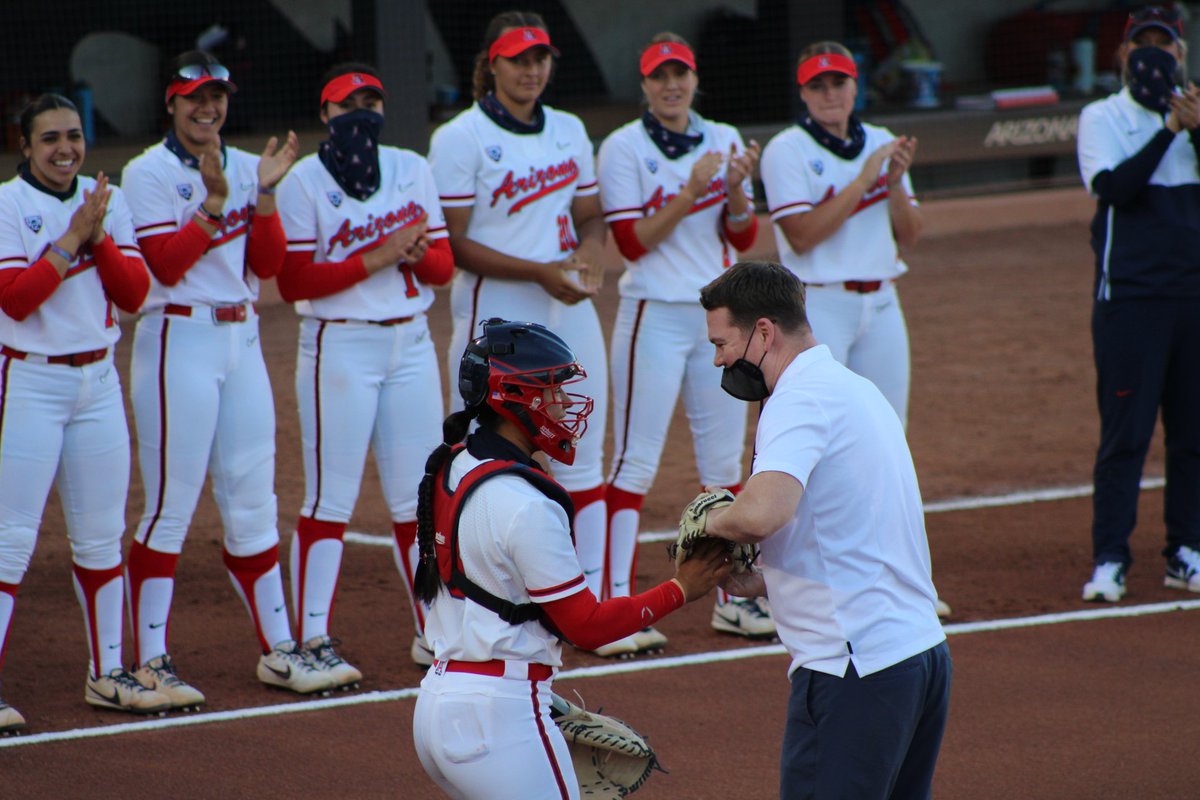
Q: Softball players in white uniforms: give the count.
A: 7